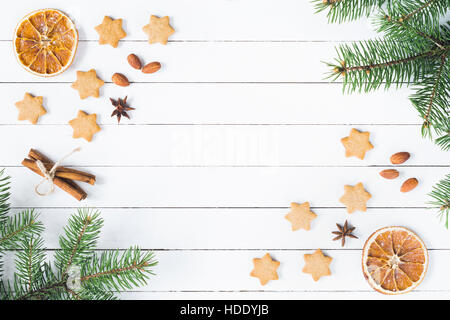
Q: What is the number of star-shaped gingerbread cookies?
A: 10